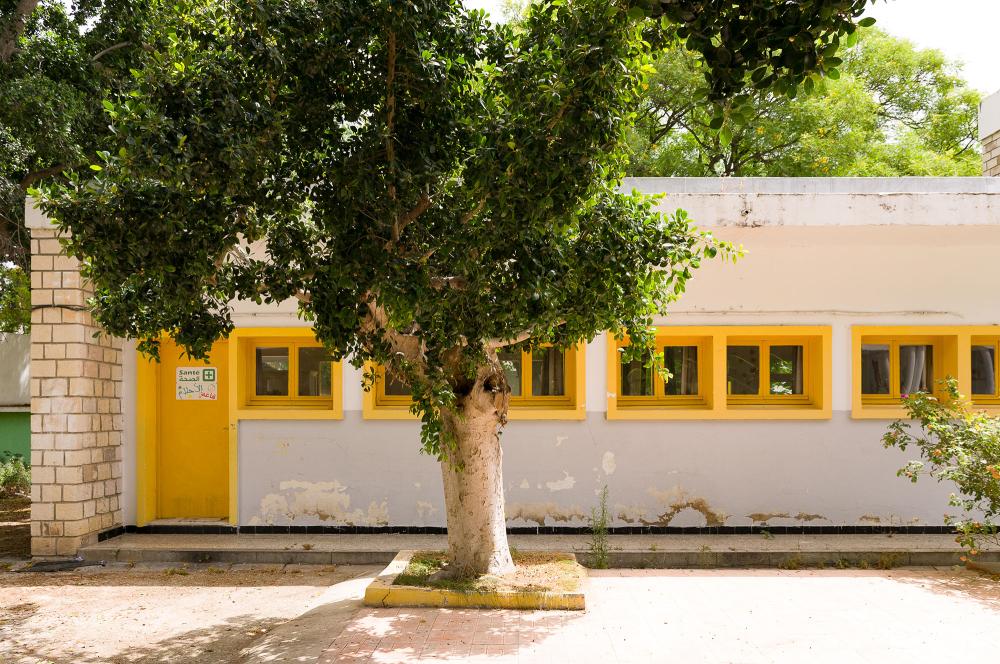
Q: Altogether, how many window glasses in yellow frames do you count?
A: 12